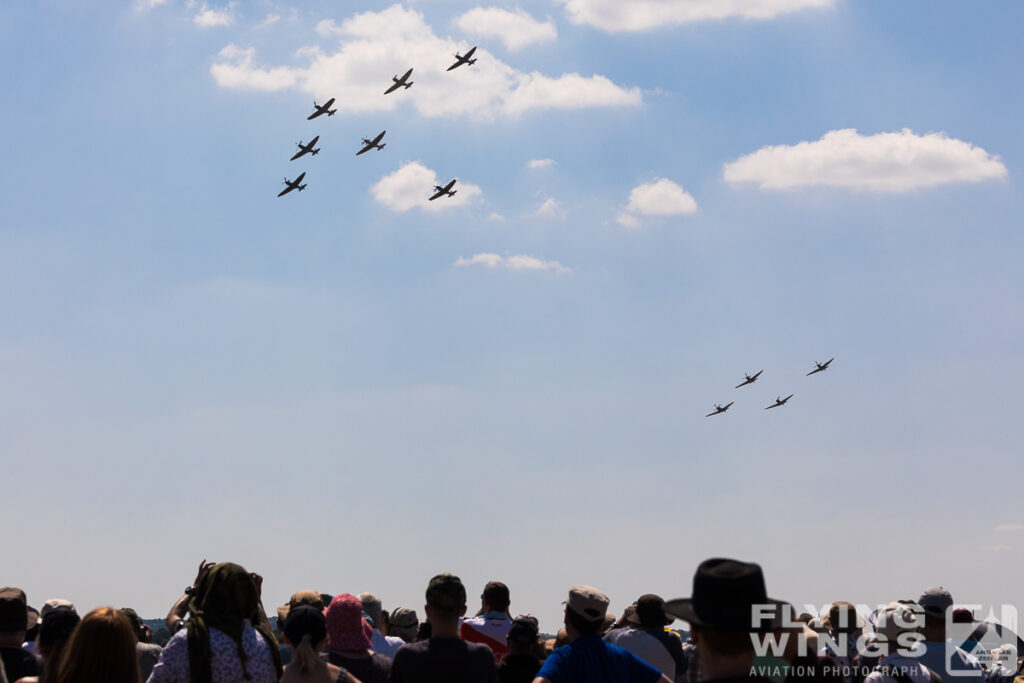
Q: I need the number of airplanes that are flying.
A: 11